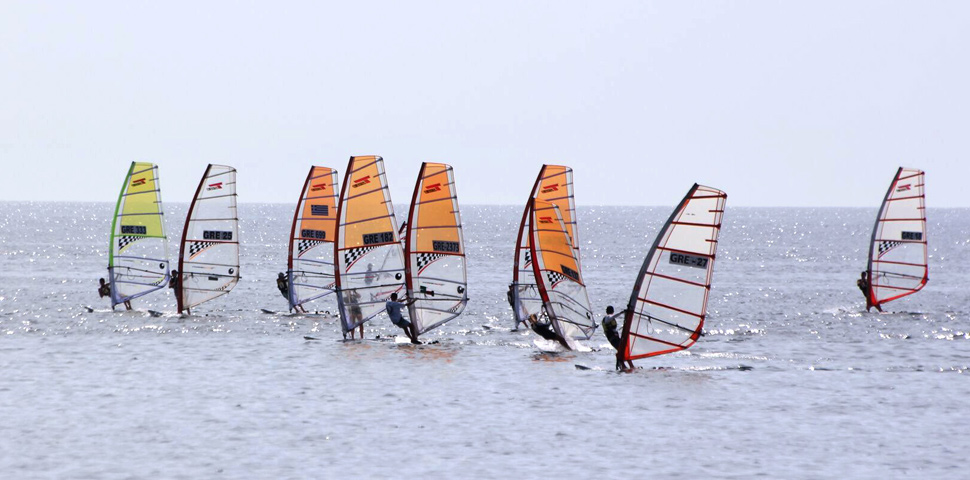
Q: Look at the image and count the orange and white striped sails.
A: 5